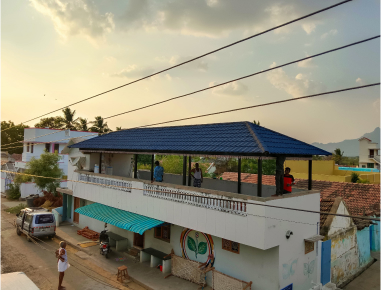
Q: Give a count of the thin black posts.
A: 8